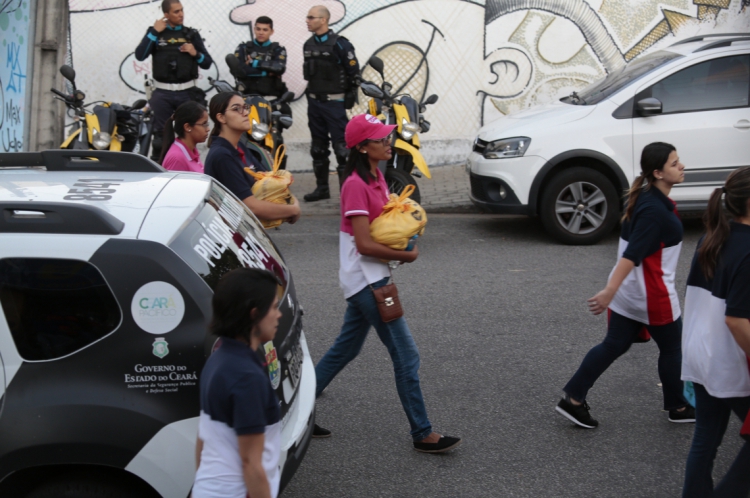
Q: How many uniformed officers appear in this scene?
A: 3